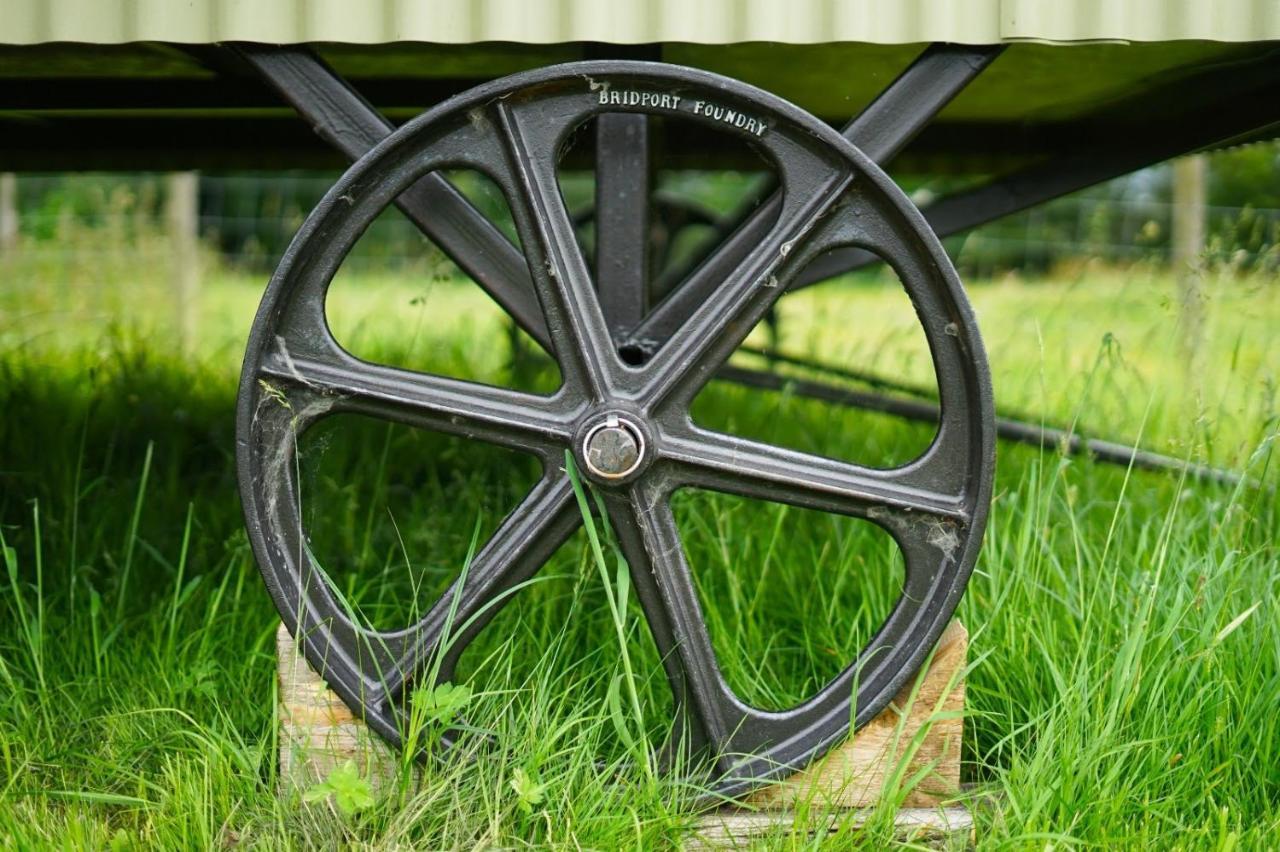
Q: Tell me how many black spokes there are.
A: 6